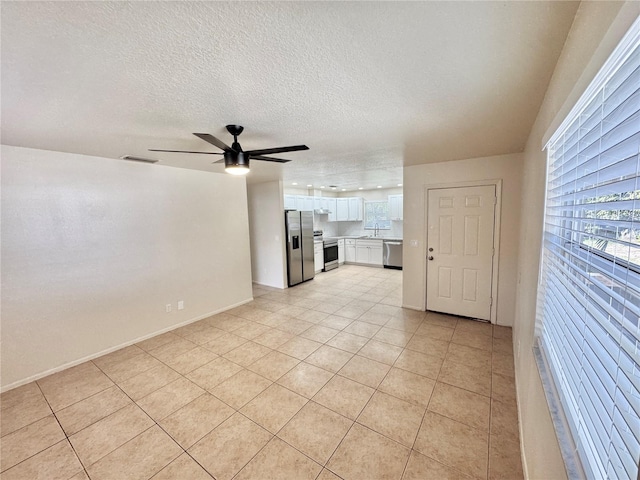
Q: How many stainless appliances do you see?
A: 3